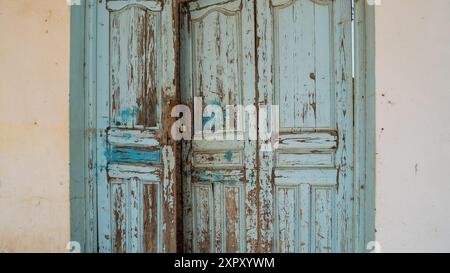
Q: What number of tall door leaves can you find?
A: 3